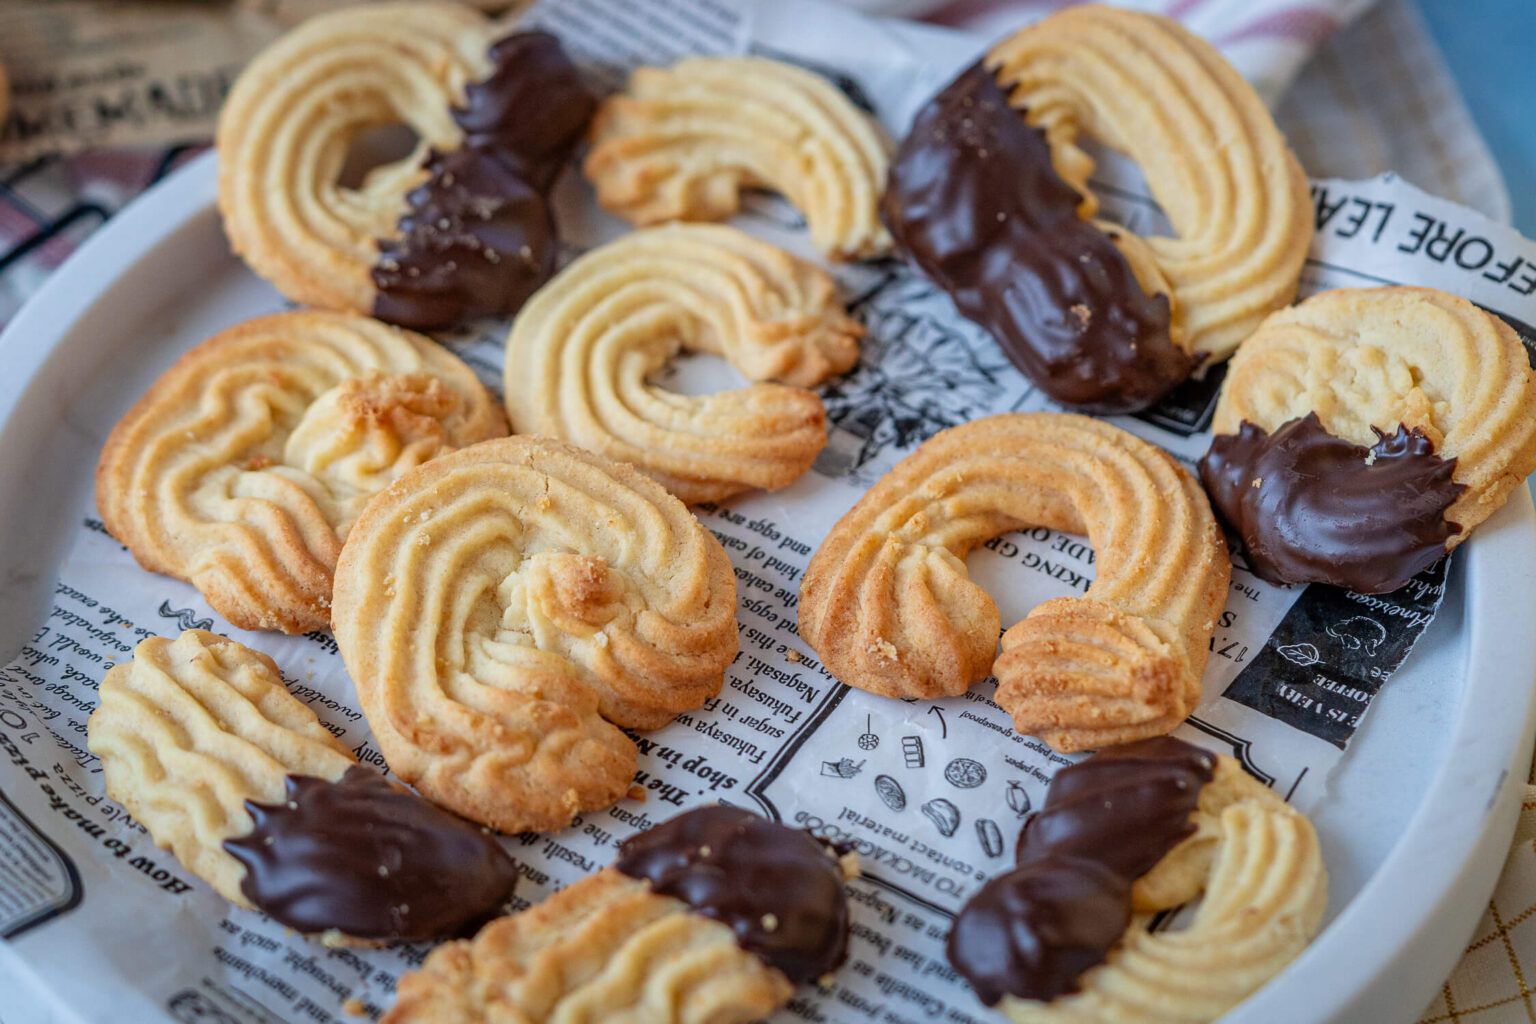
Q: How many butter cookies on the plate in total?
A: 11